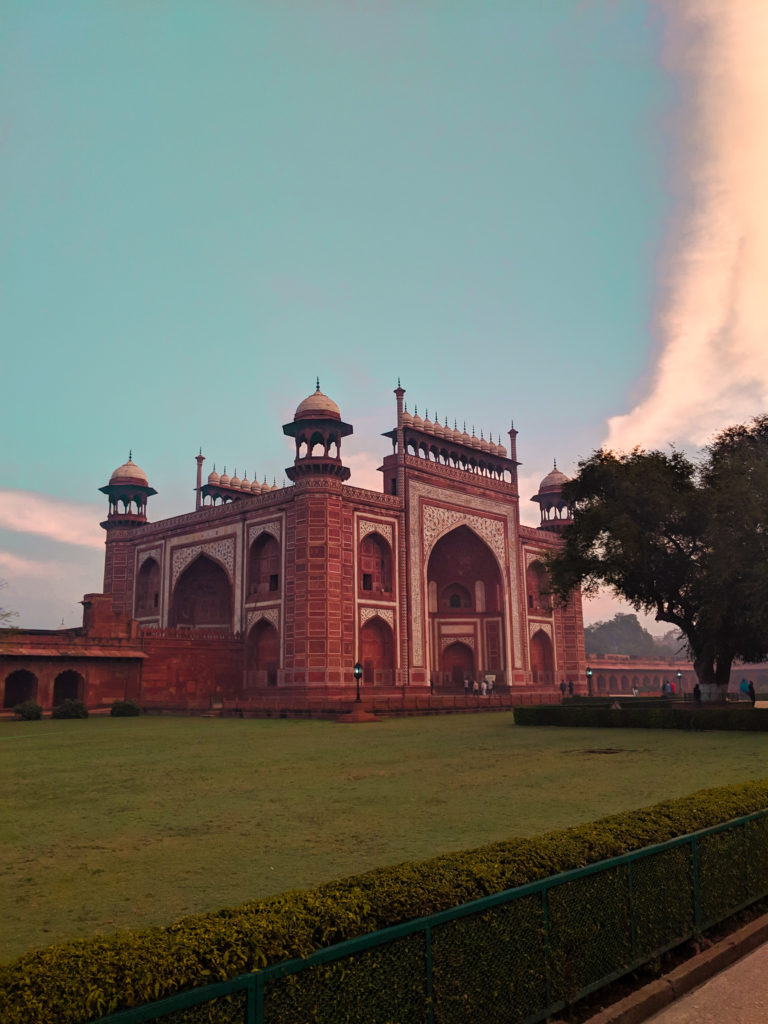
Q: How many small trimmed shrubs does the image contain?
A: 3